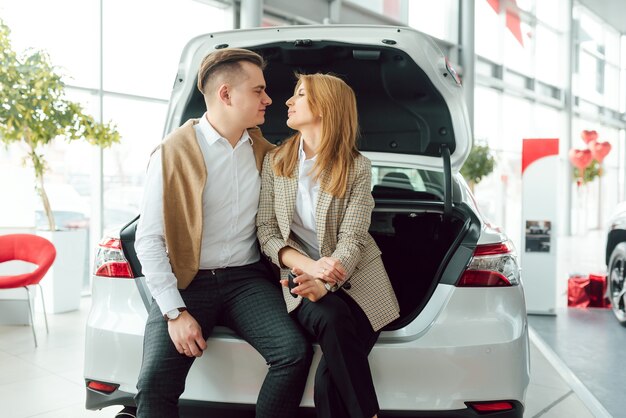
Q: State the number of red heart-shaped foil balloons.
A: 3